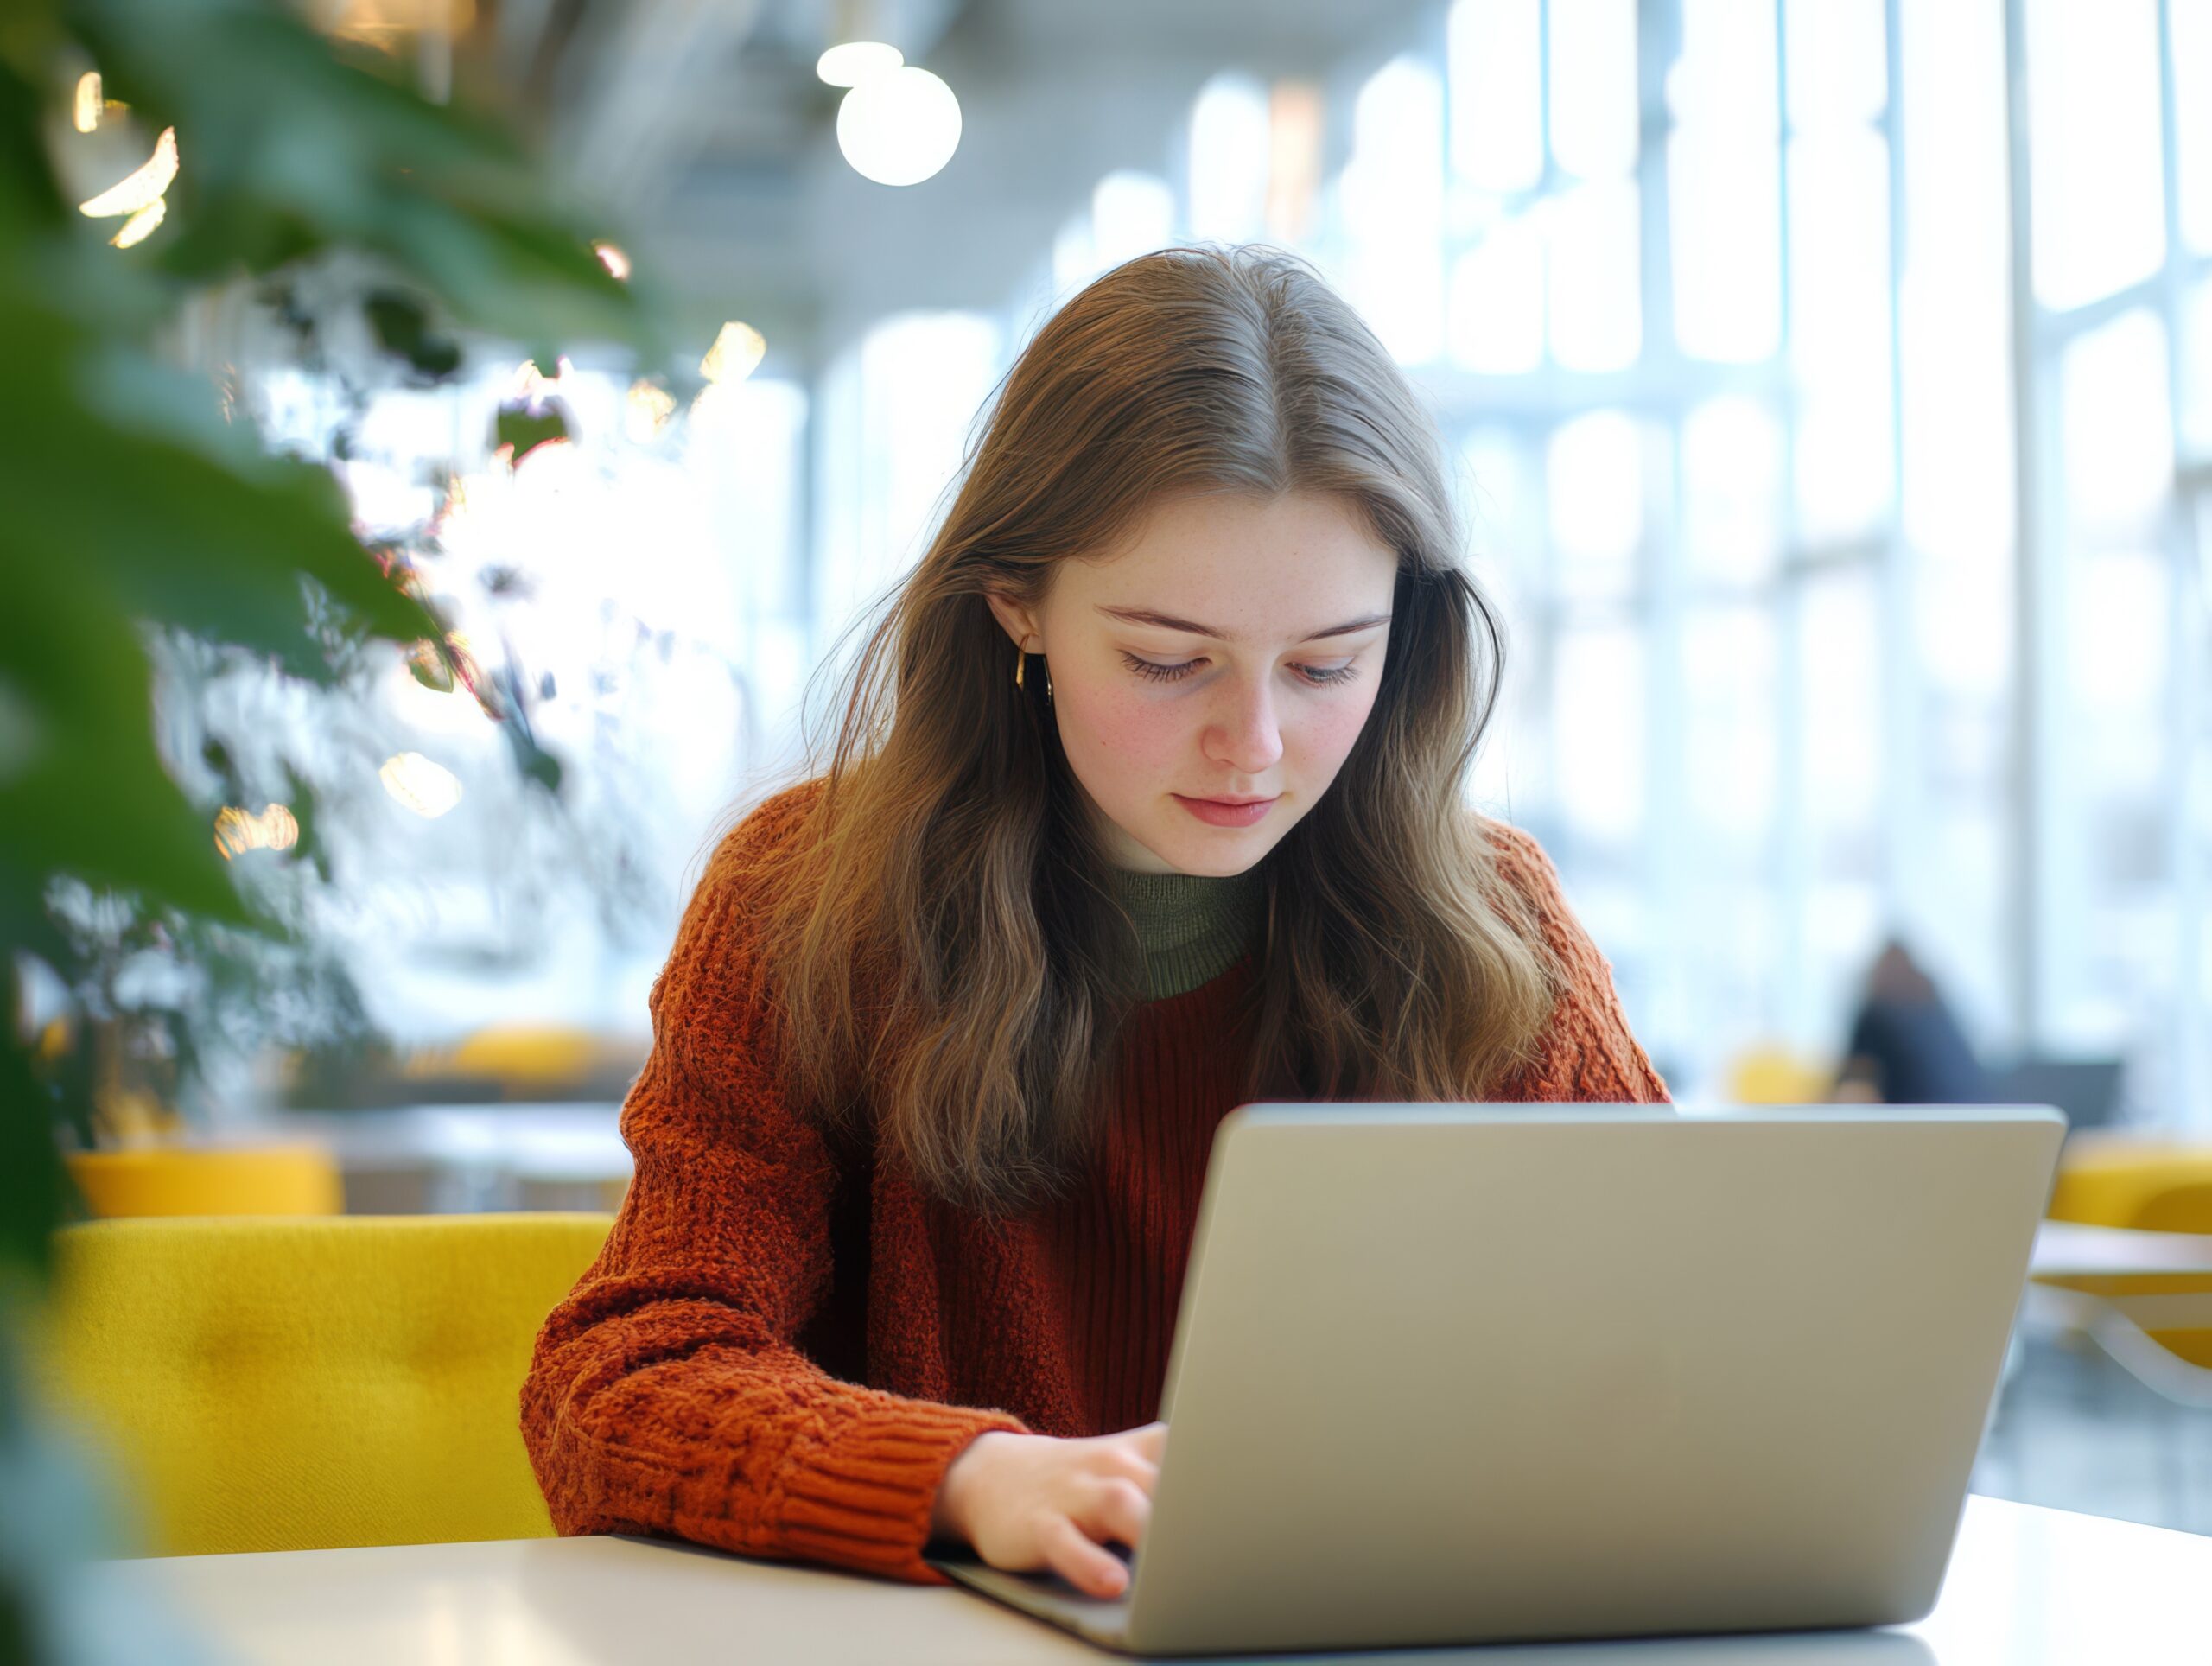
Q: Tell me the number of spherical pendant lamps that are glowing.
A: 2